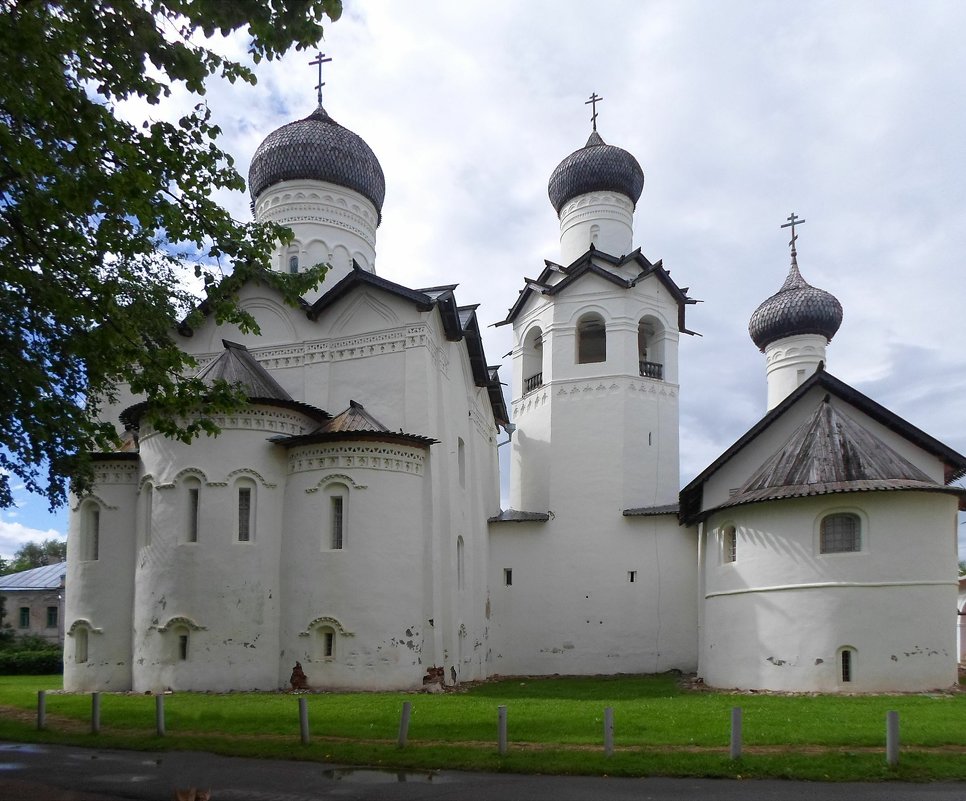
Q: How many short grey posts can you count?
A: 9